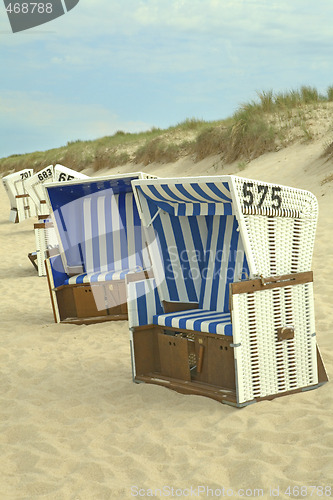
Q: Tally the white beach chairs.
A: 5